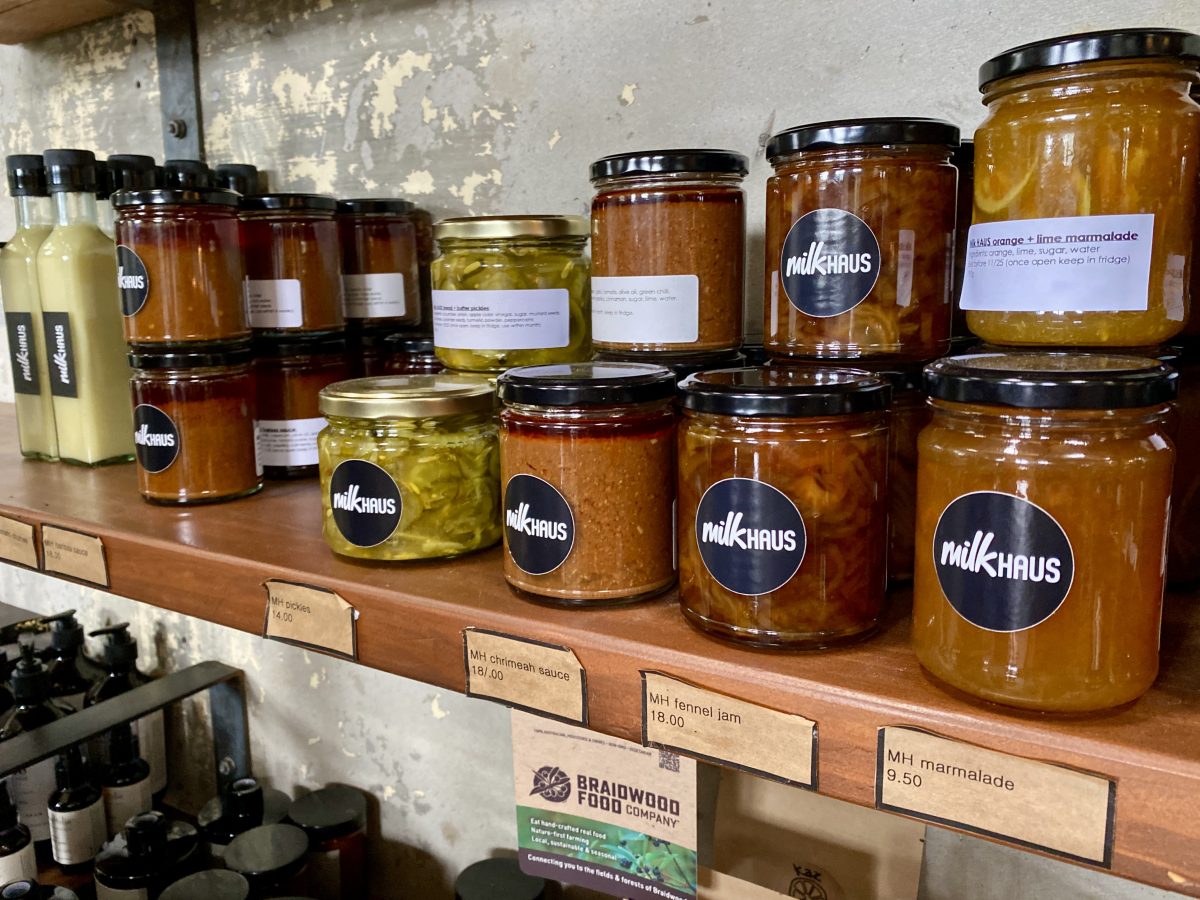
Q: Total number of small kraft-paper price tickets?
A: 6